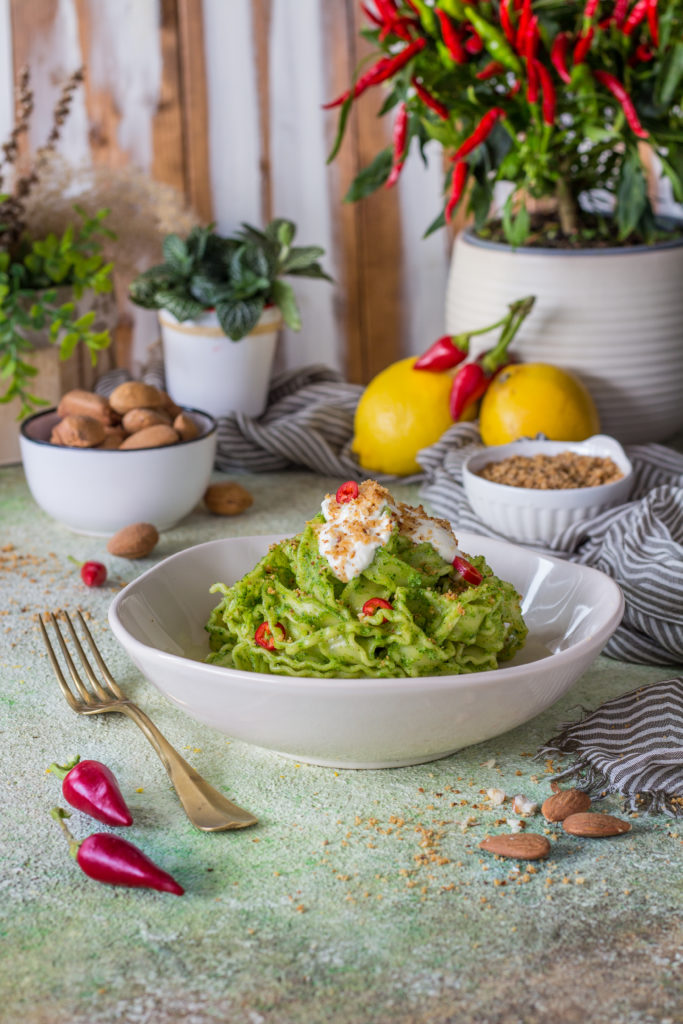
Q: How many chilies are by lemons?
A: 2